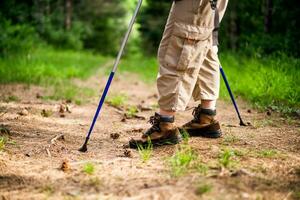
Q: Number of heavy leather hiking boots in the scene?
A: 2